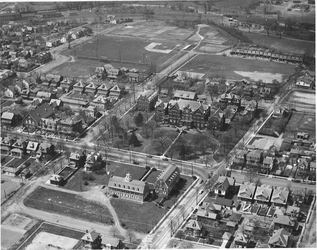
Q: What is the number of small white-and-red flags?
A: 0